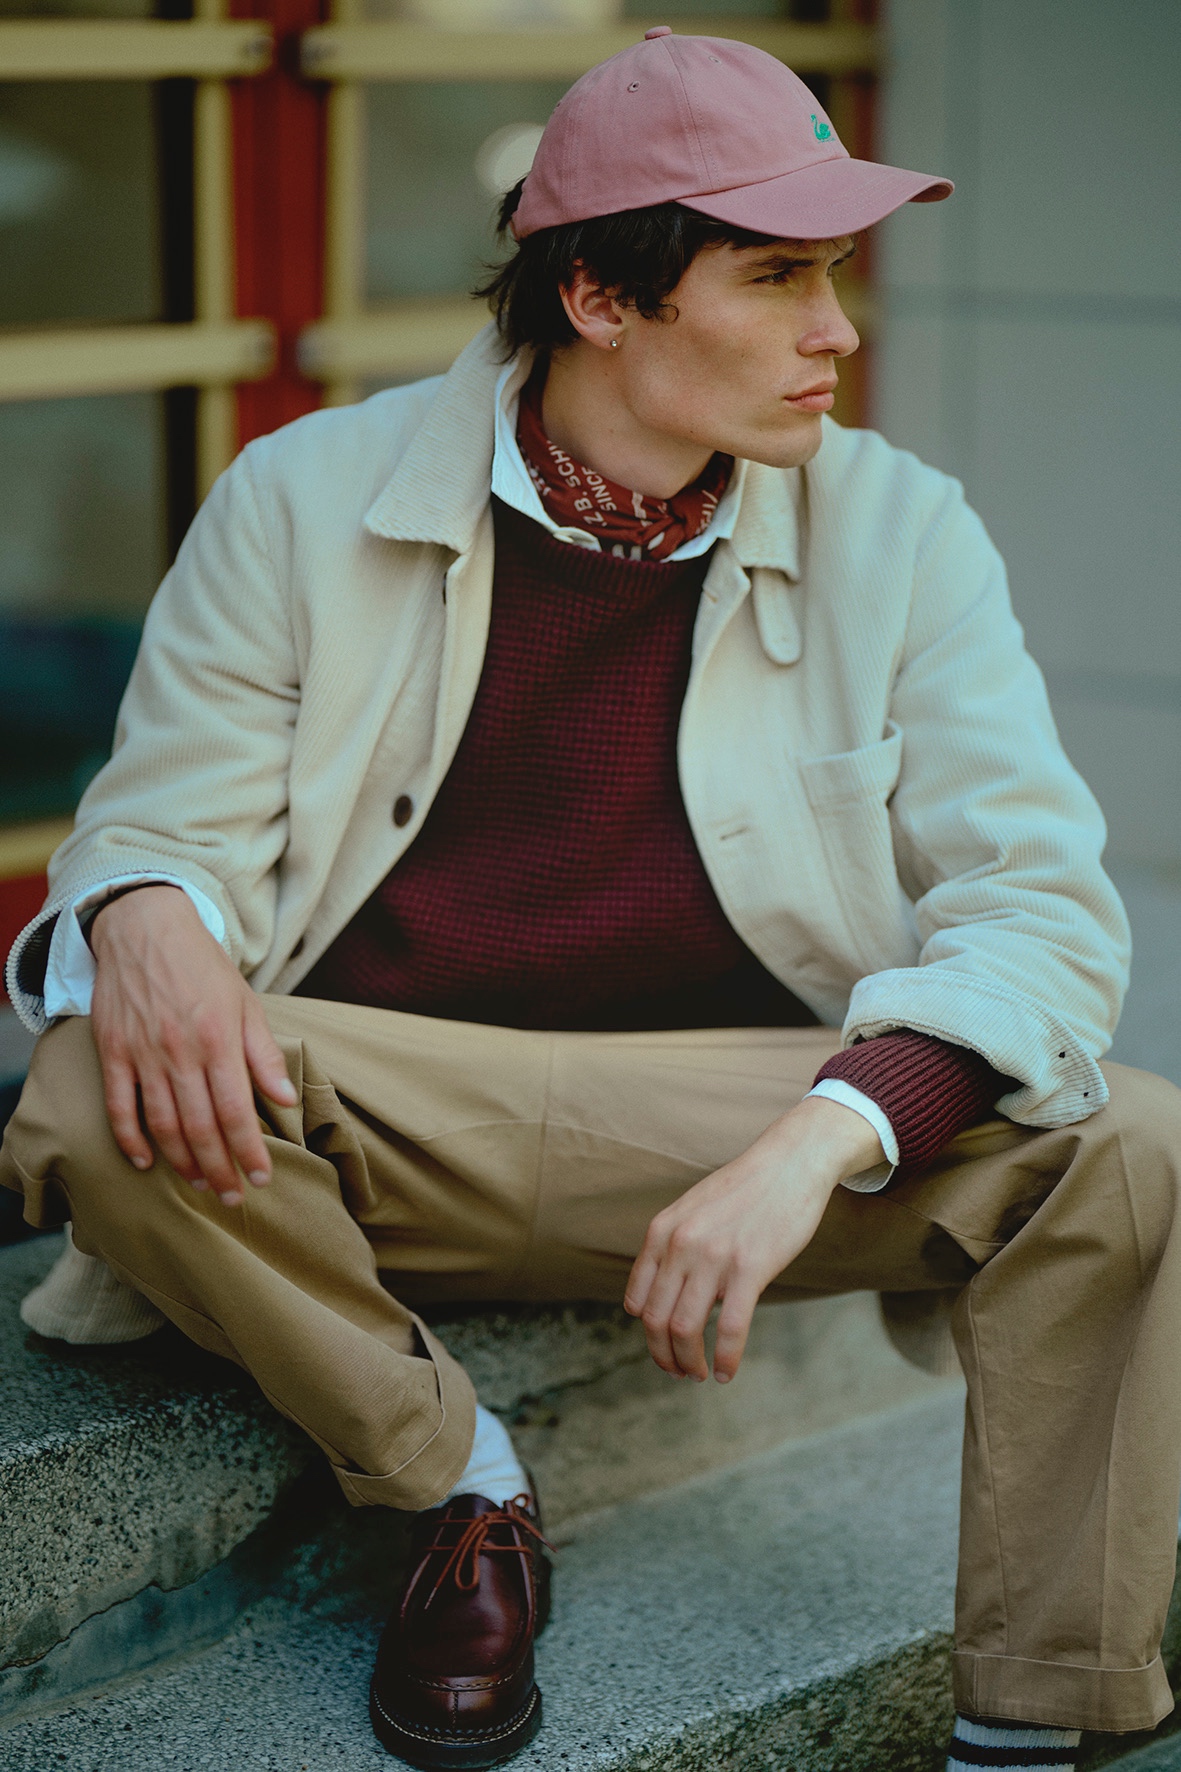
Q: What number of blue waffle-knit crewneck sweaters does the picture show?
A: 0